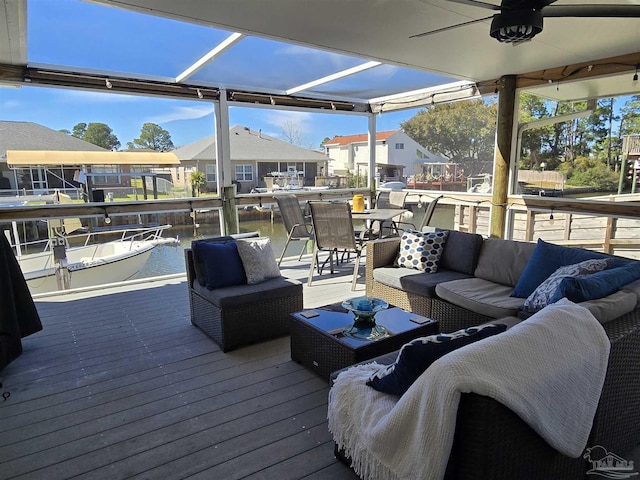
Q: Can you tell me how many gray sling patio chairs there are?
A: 4